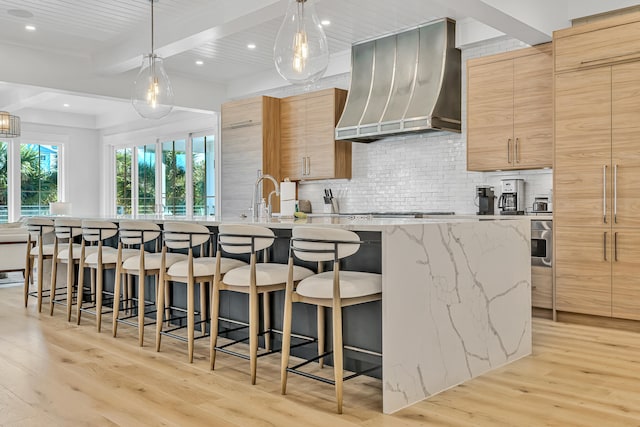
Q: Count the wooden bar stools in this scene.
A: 7